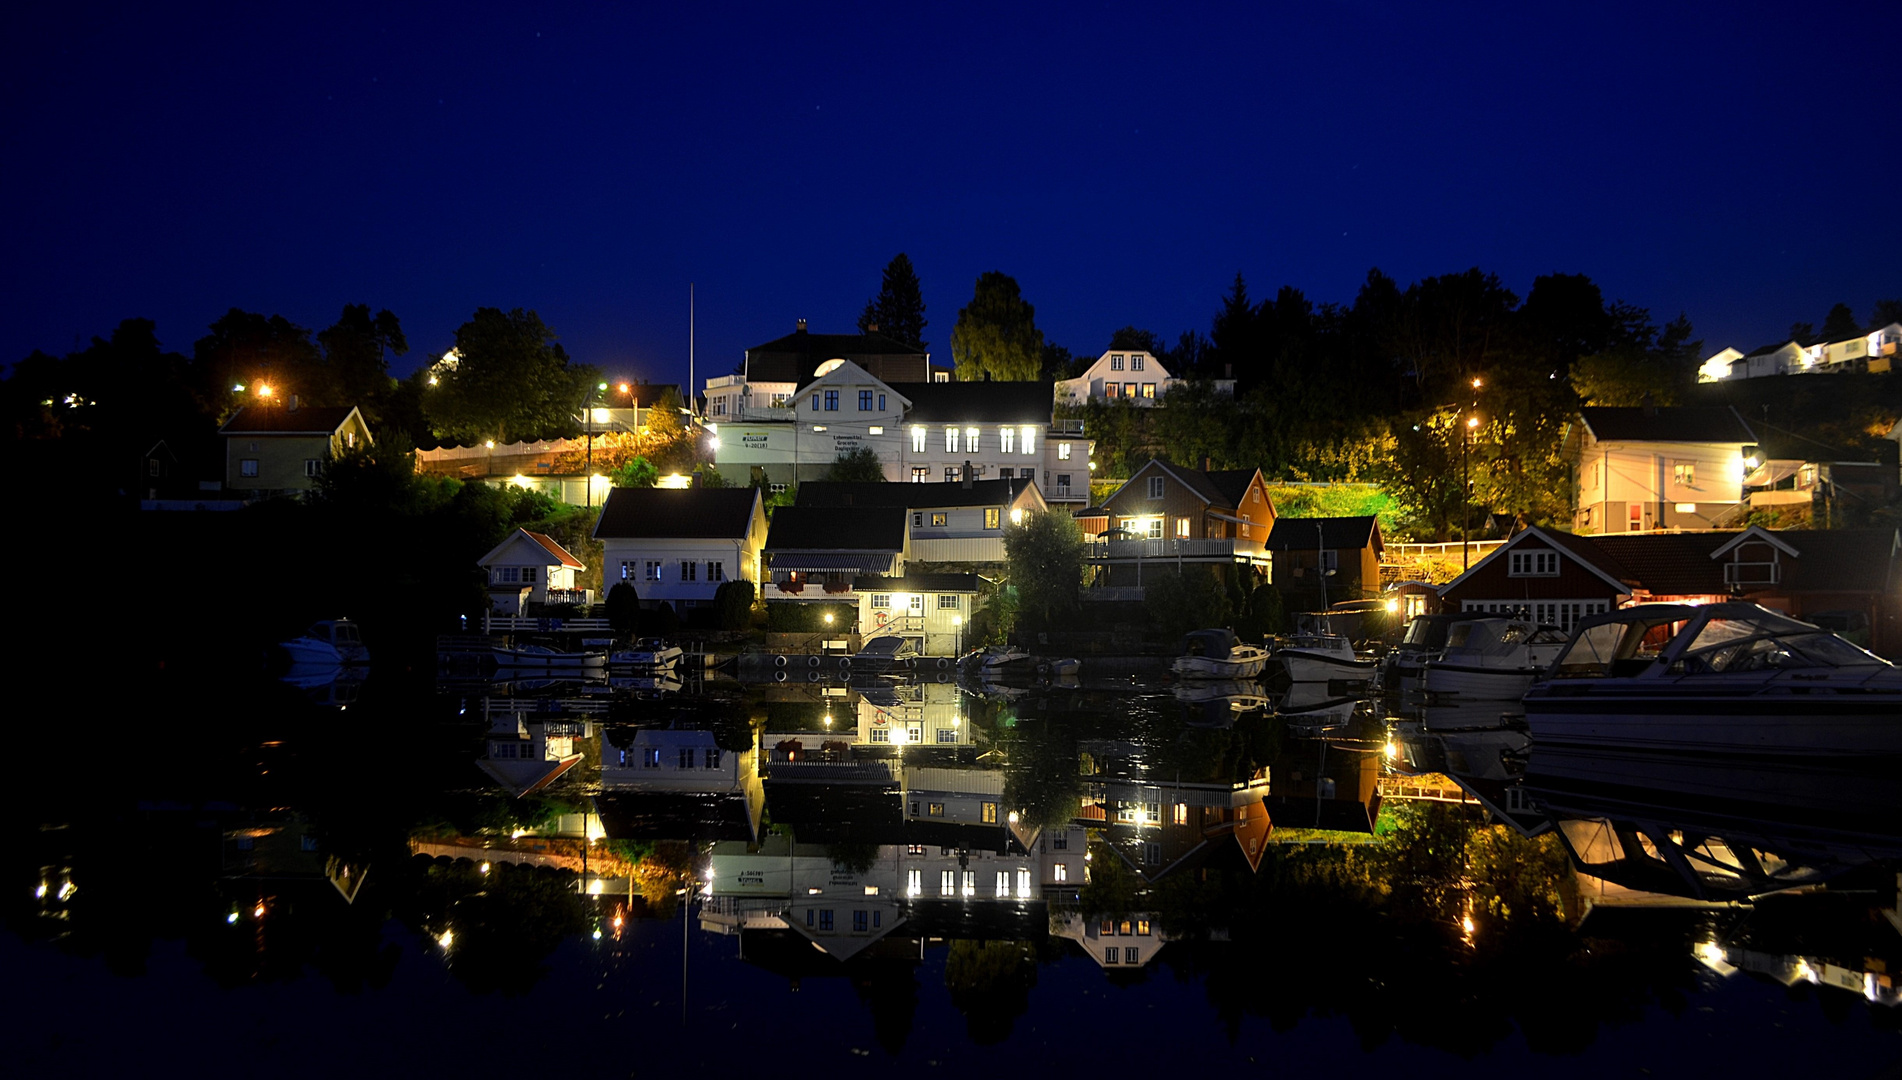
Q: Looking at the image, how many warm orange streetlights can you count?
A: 4